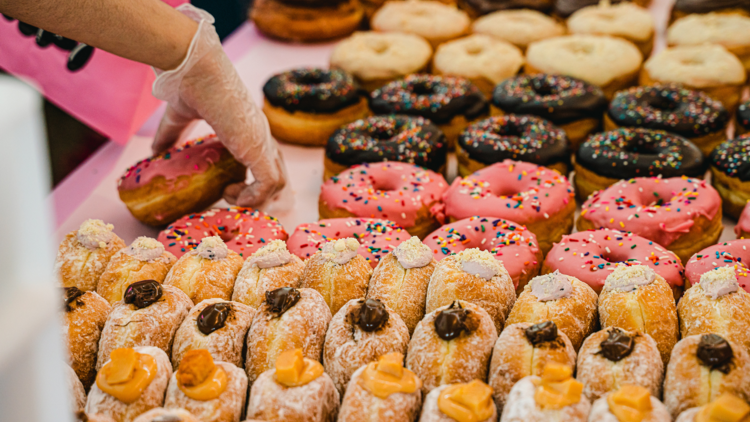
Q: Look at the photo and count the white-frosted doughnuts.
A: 8